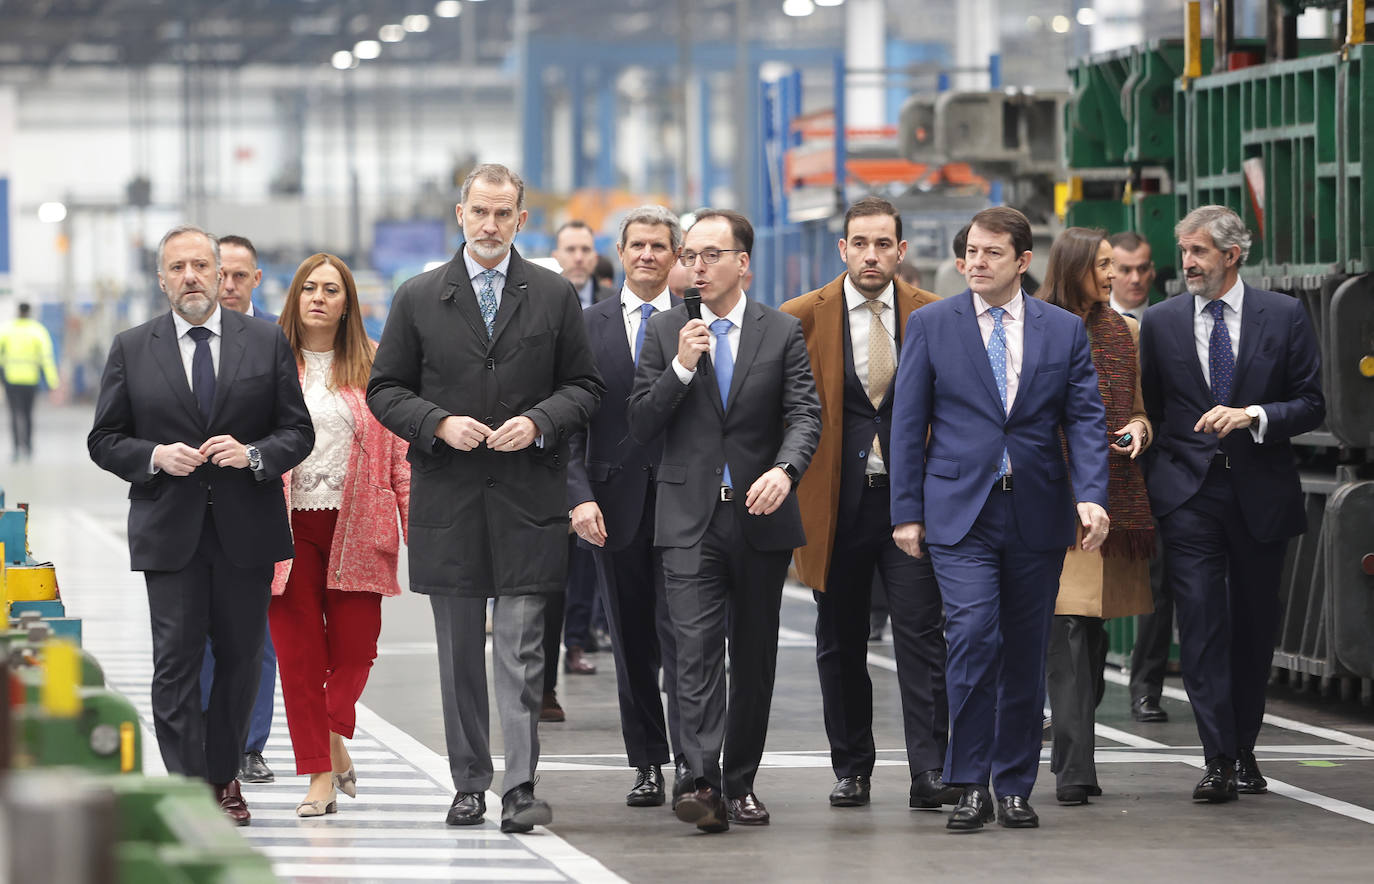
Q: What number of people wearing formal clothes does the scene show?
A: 12